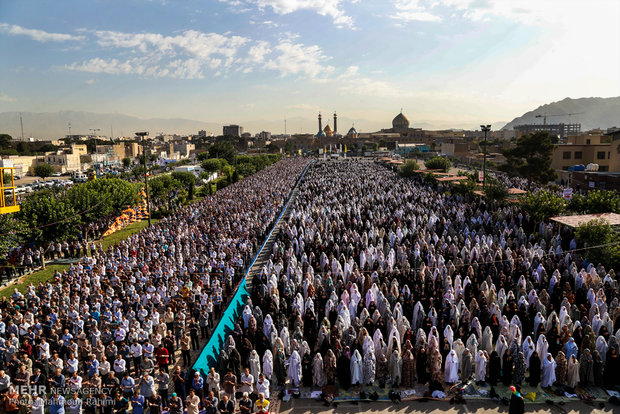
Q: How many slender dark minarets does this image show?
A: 2